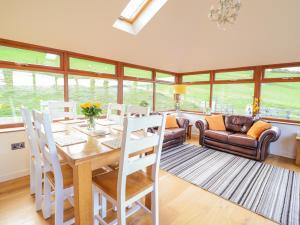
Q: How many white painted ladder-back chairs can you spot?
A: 6